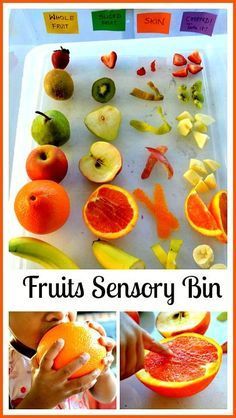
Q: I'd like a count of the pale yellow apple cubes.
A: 5